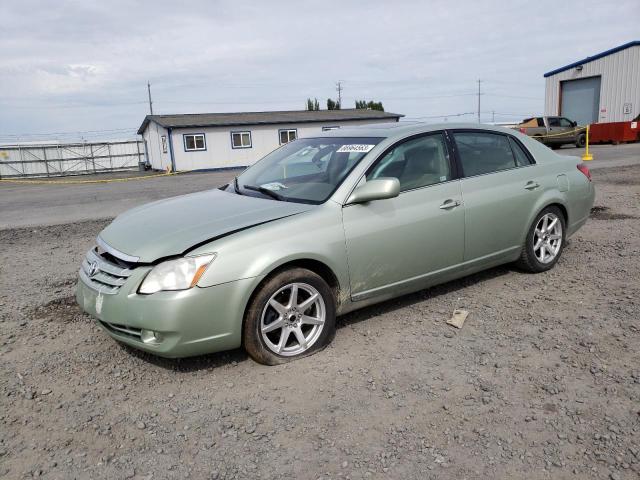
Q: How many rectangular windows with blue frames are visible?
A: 3